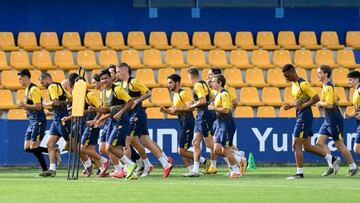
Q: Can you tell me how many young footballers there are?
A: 15